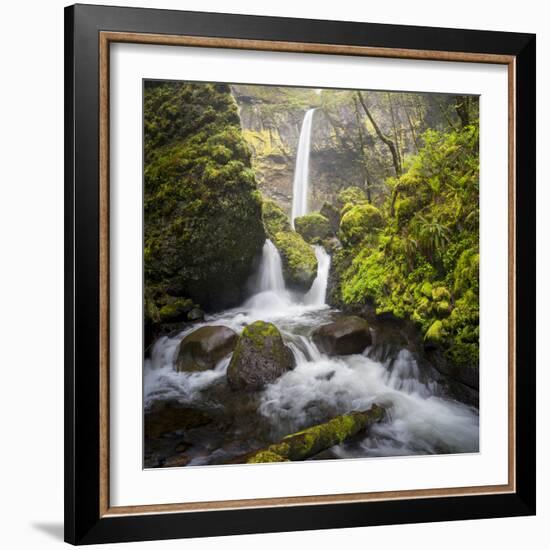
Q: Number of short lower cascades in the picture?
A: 2